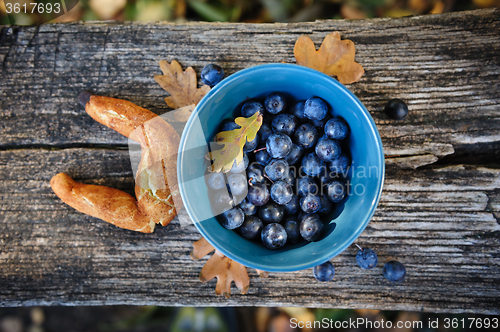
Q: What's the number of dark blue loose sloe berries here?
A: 5